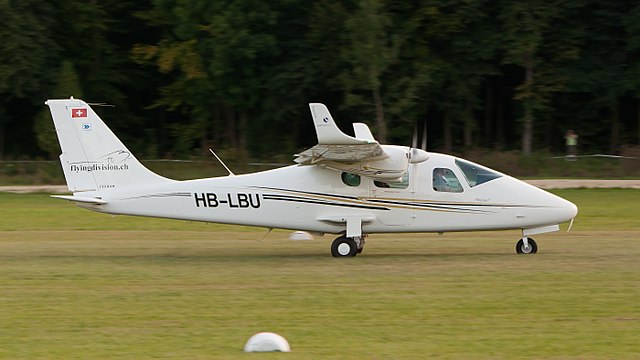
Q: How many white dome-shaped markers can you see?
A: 2